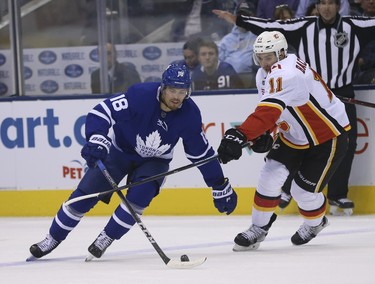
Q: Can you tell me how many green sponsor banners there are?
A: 0